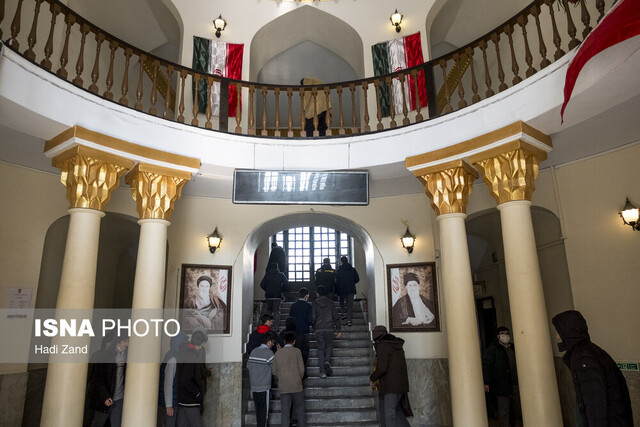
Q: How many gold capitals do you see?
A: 4